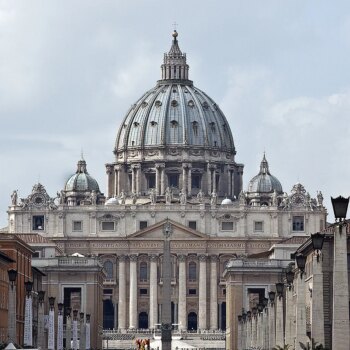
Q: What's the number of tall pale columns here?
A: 6